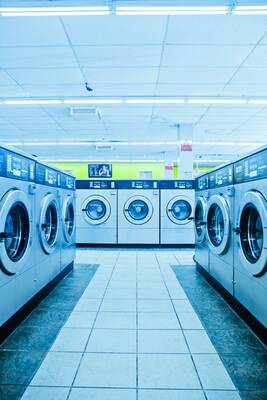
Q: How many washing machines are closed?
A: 9